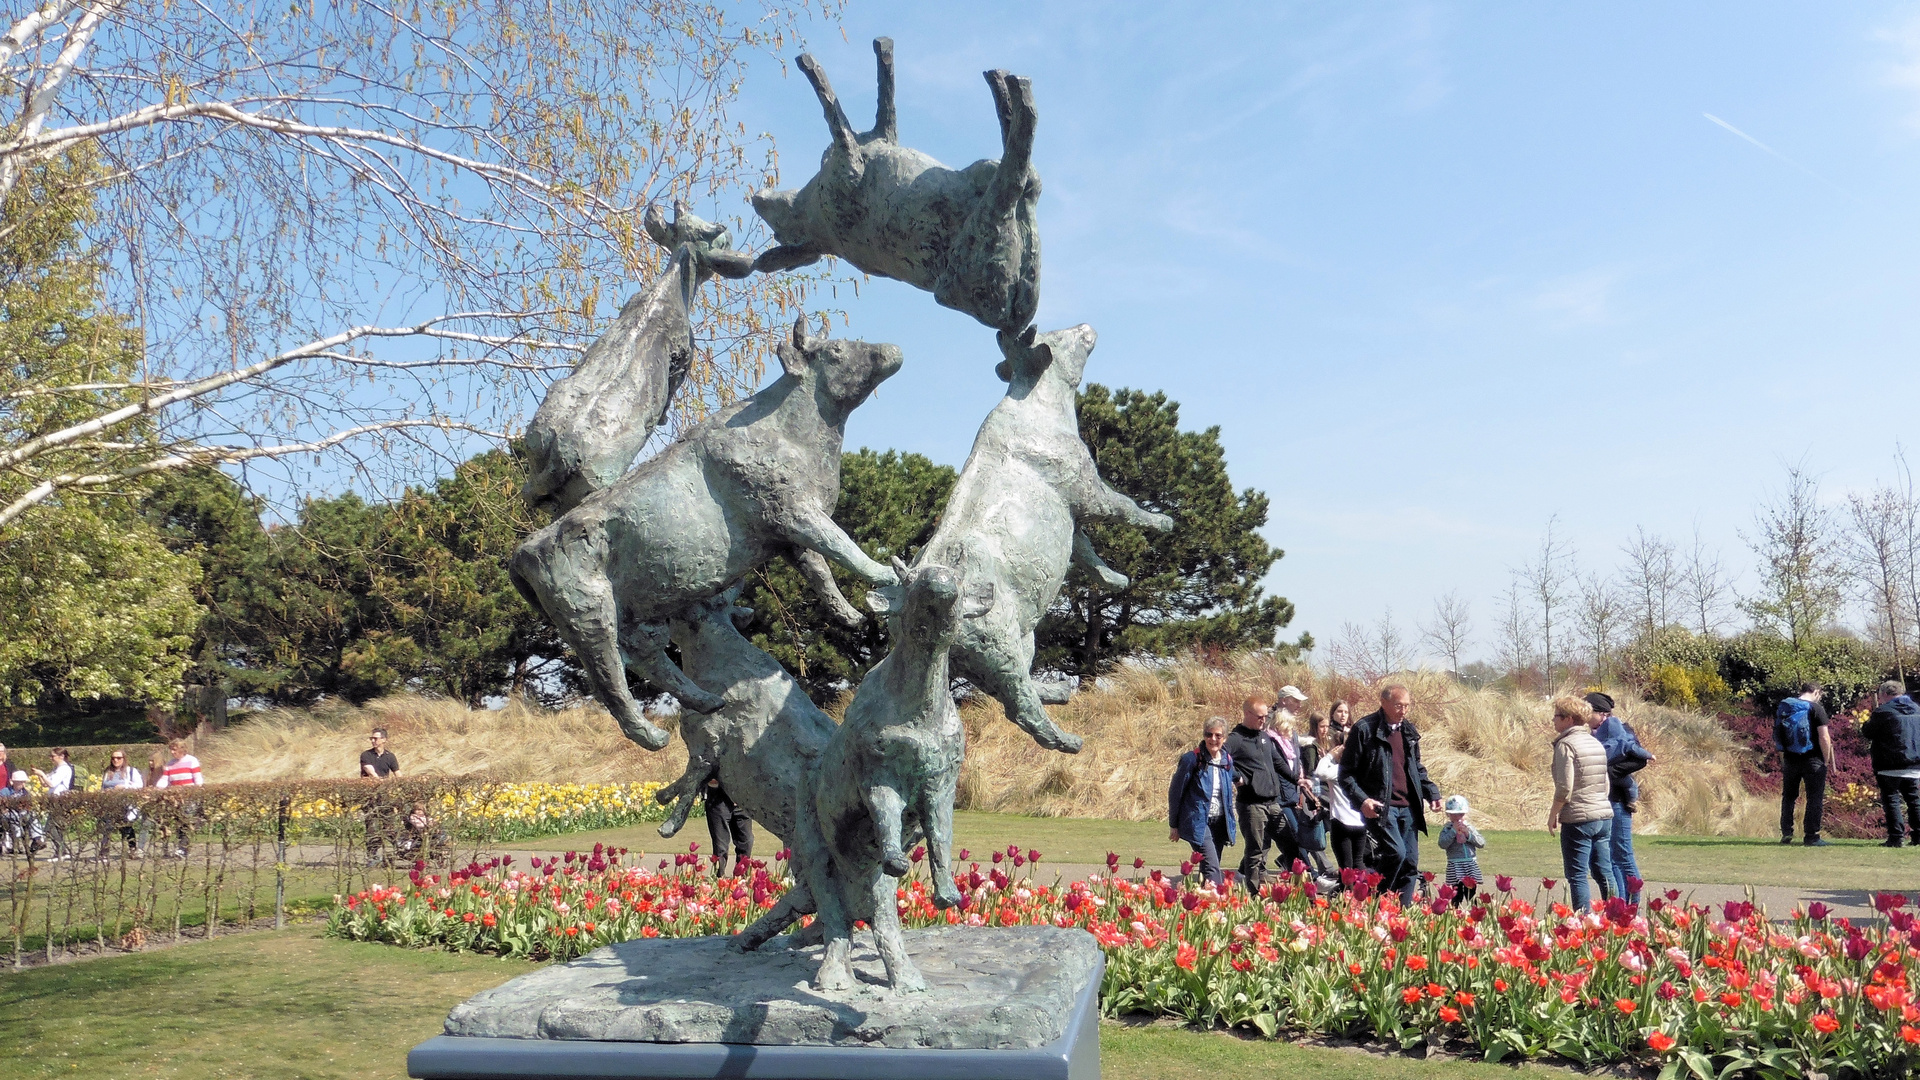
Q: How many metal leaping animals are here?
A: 6